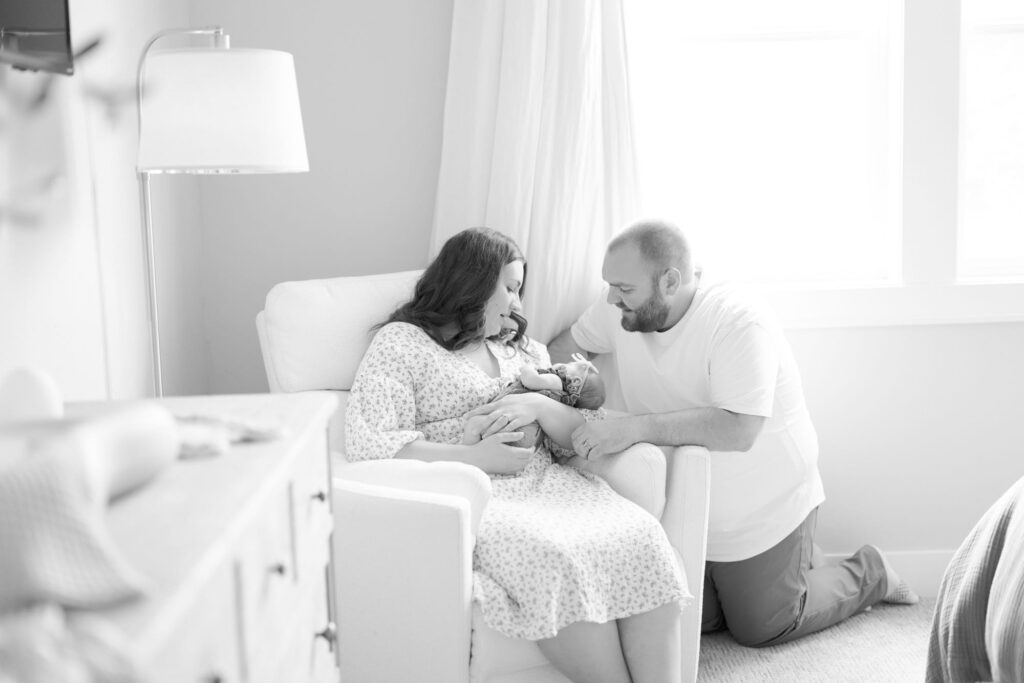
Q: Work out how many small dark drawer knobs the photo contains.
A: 4